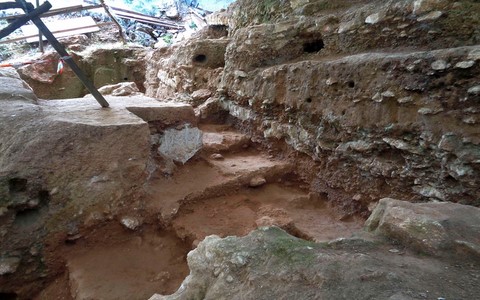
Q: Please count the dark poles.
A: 3